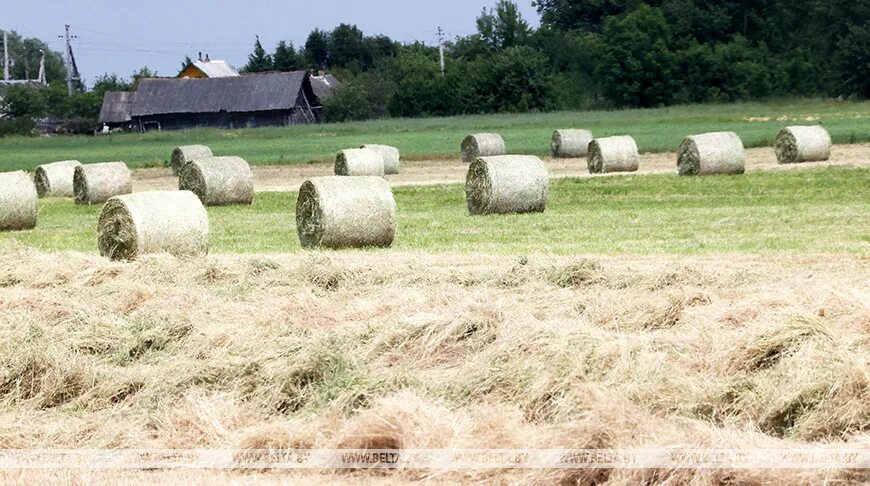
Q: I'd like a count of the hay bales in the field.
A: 15